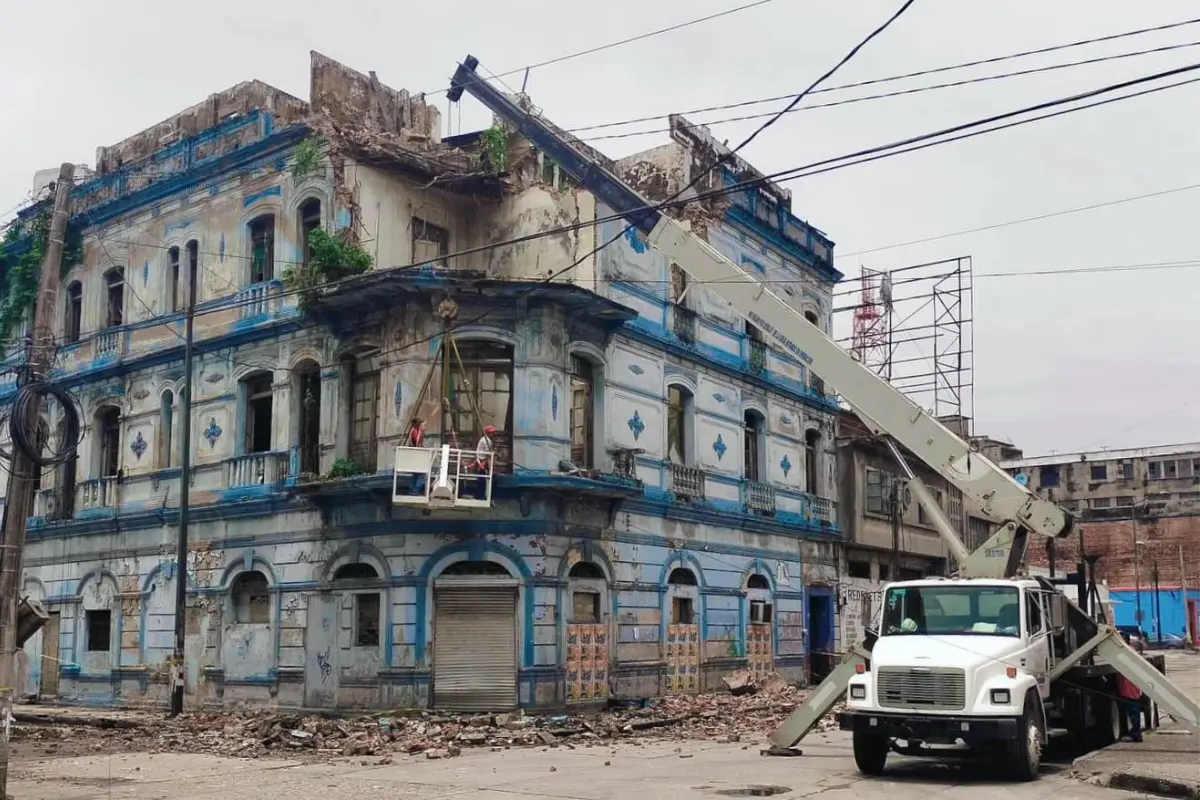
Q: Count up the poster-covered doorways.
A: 3